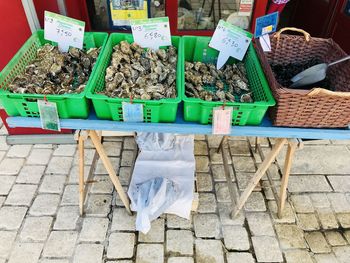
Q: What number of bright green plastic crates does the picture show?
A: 3